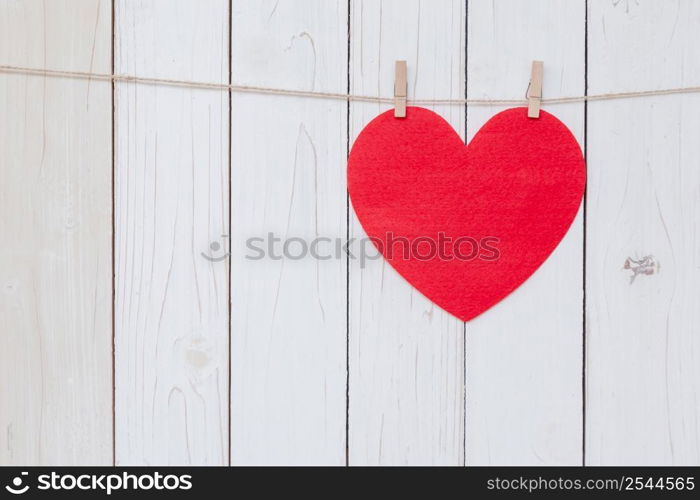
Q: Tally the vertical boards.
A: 6